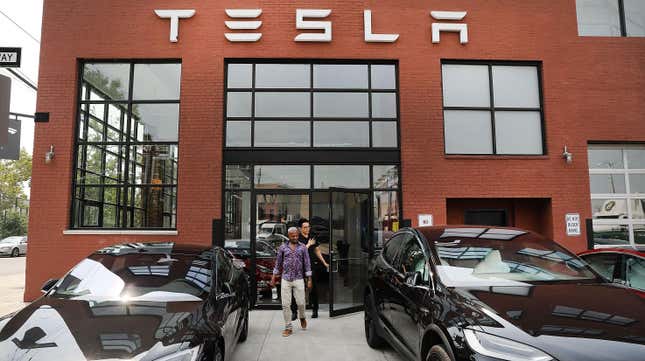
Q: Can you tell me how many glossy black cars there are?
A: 2